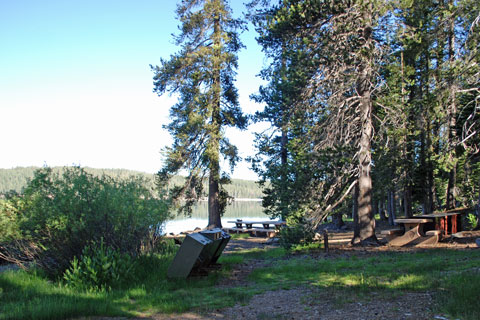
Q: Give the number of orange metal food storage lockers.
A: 1